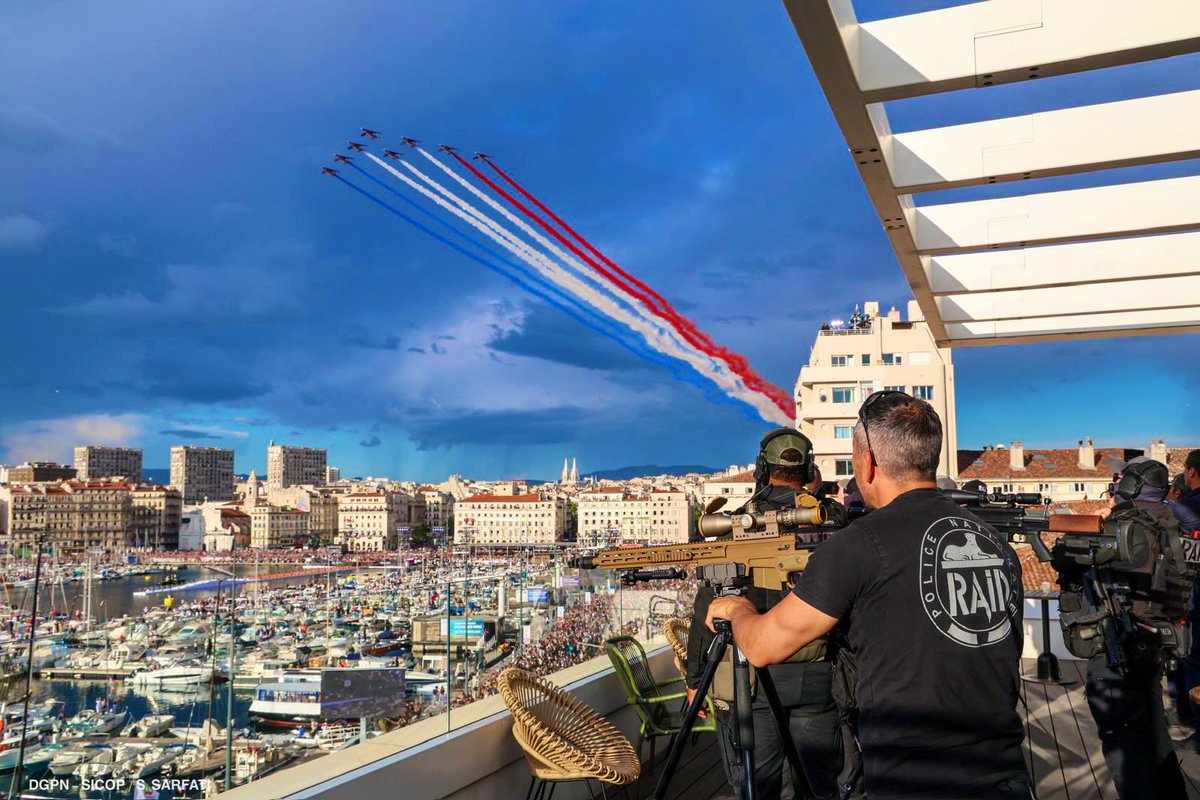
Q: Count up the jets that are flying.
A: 8